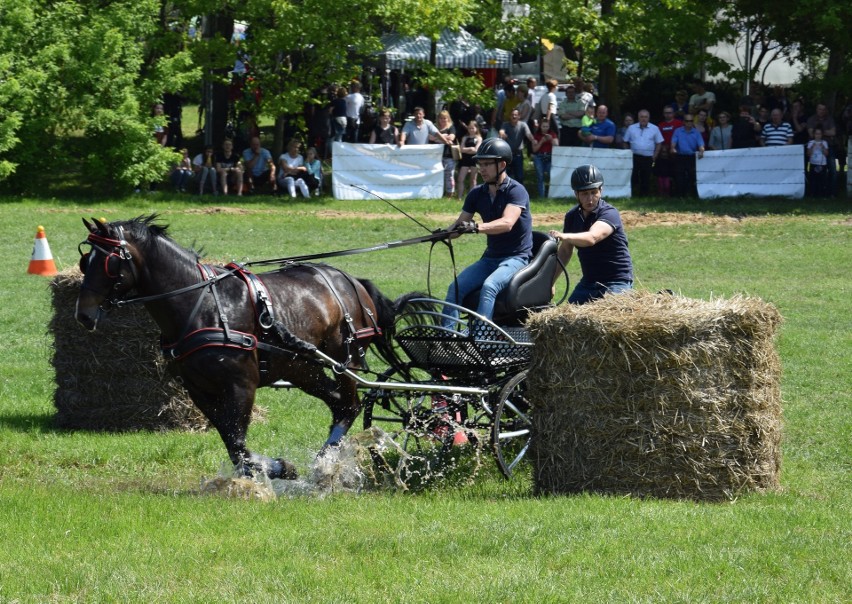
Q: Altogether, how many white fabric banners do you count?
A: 3